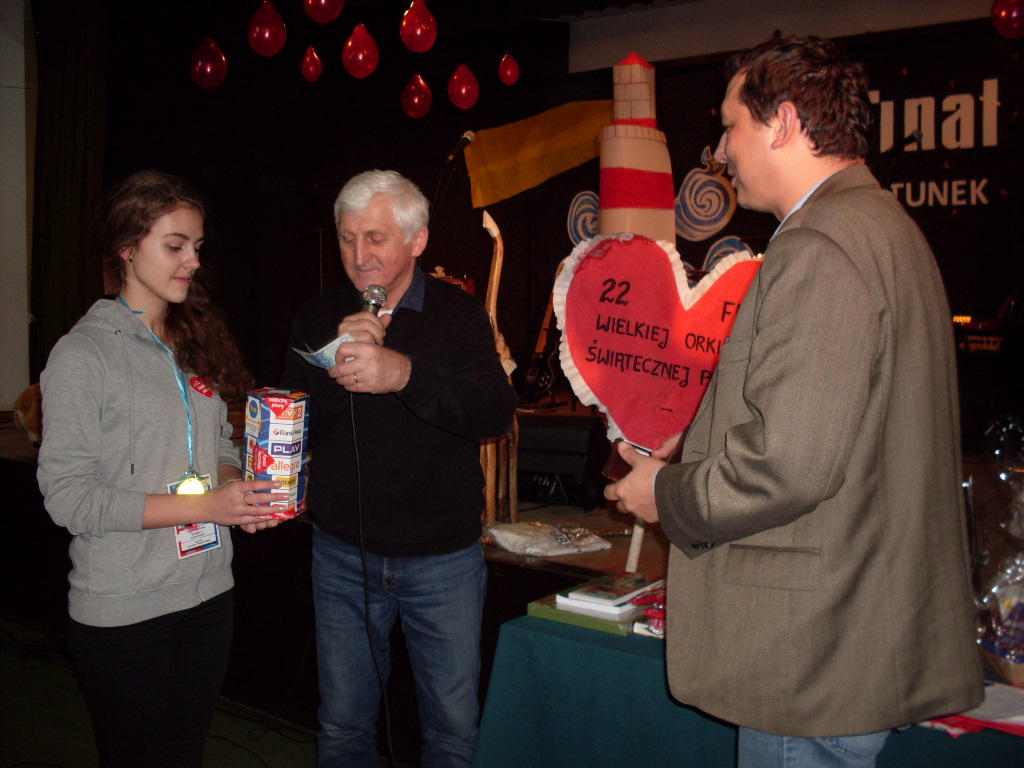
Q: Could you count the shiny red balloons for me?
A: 10